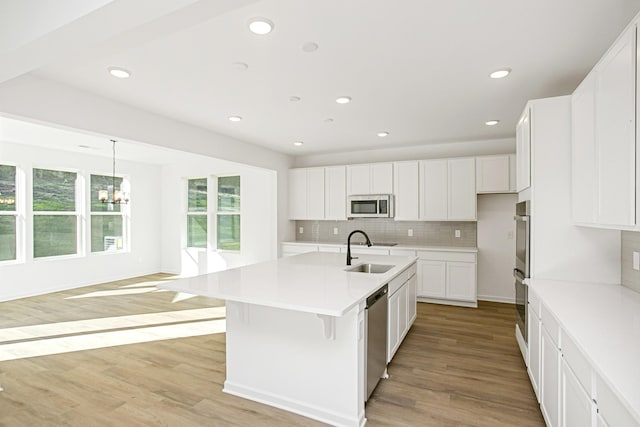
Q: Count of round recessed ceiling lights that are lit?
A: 8